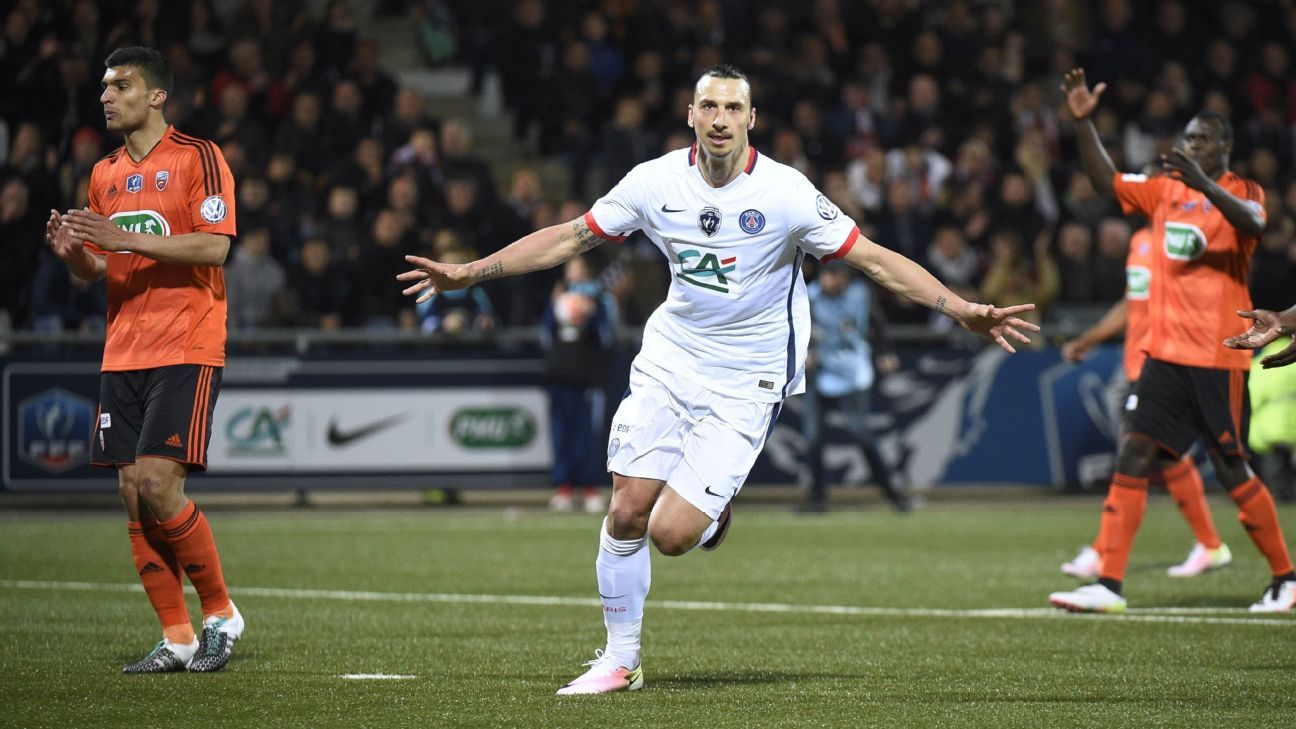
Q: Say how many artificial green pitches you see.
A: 1